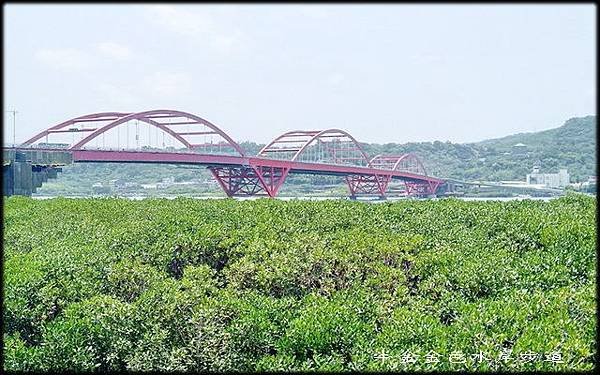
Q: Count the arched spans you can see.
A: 3